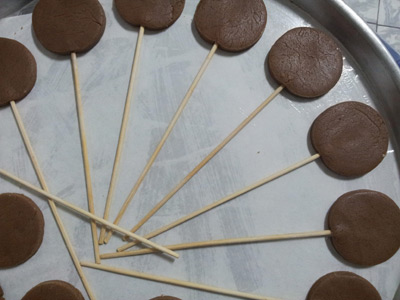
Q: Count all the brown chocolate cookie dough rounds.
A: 11